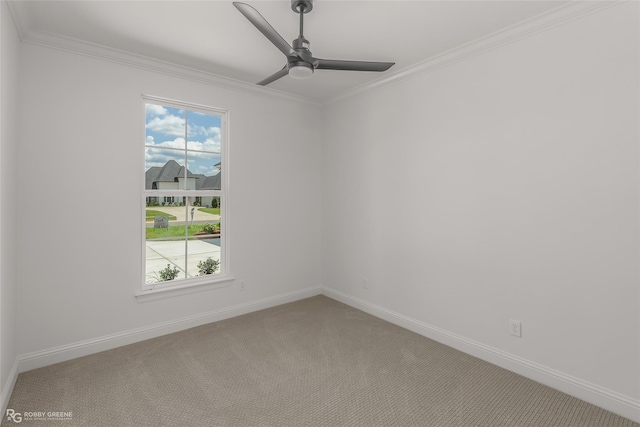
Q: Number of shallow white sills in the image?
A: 1